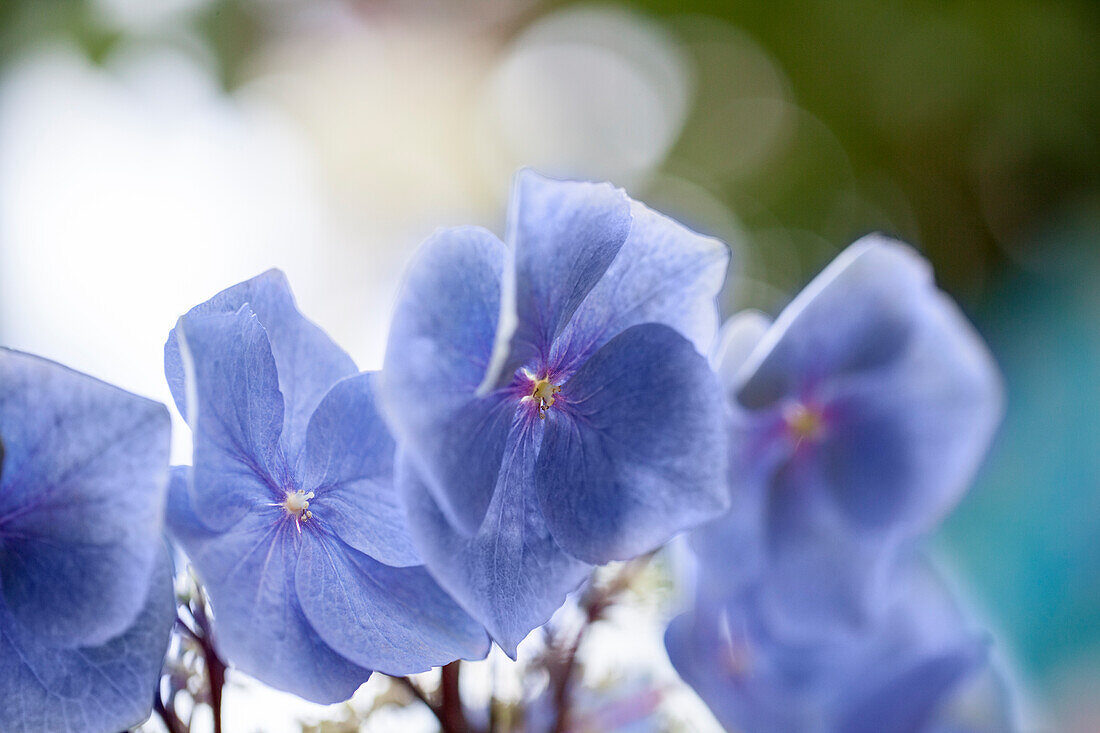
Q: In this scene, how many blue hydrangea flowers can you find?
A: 5